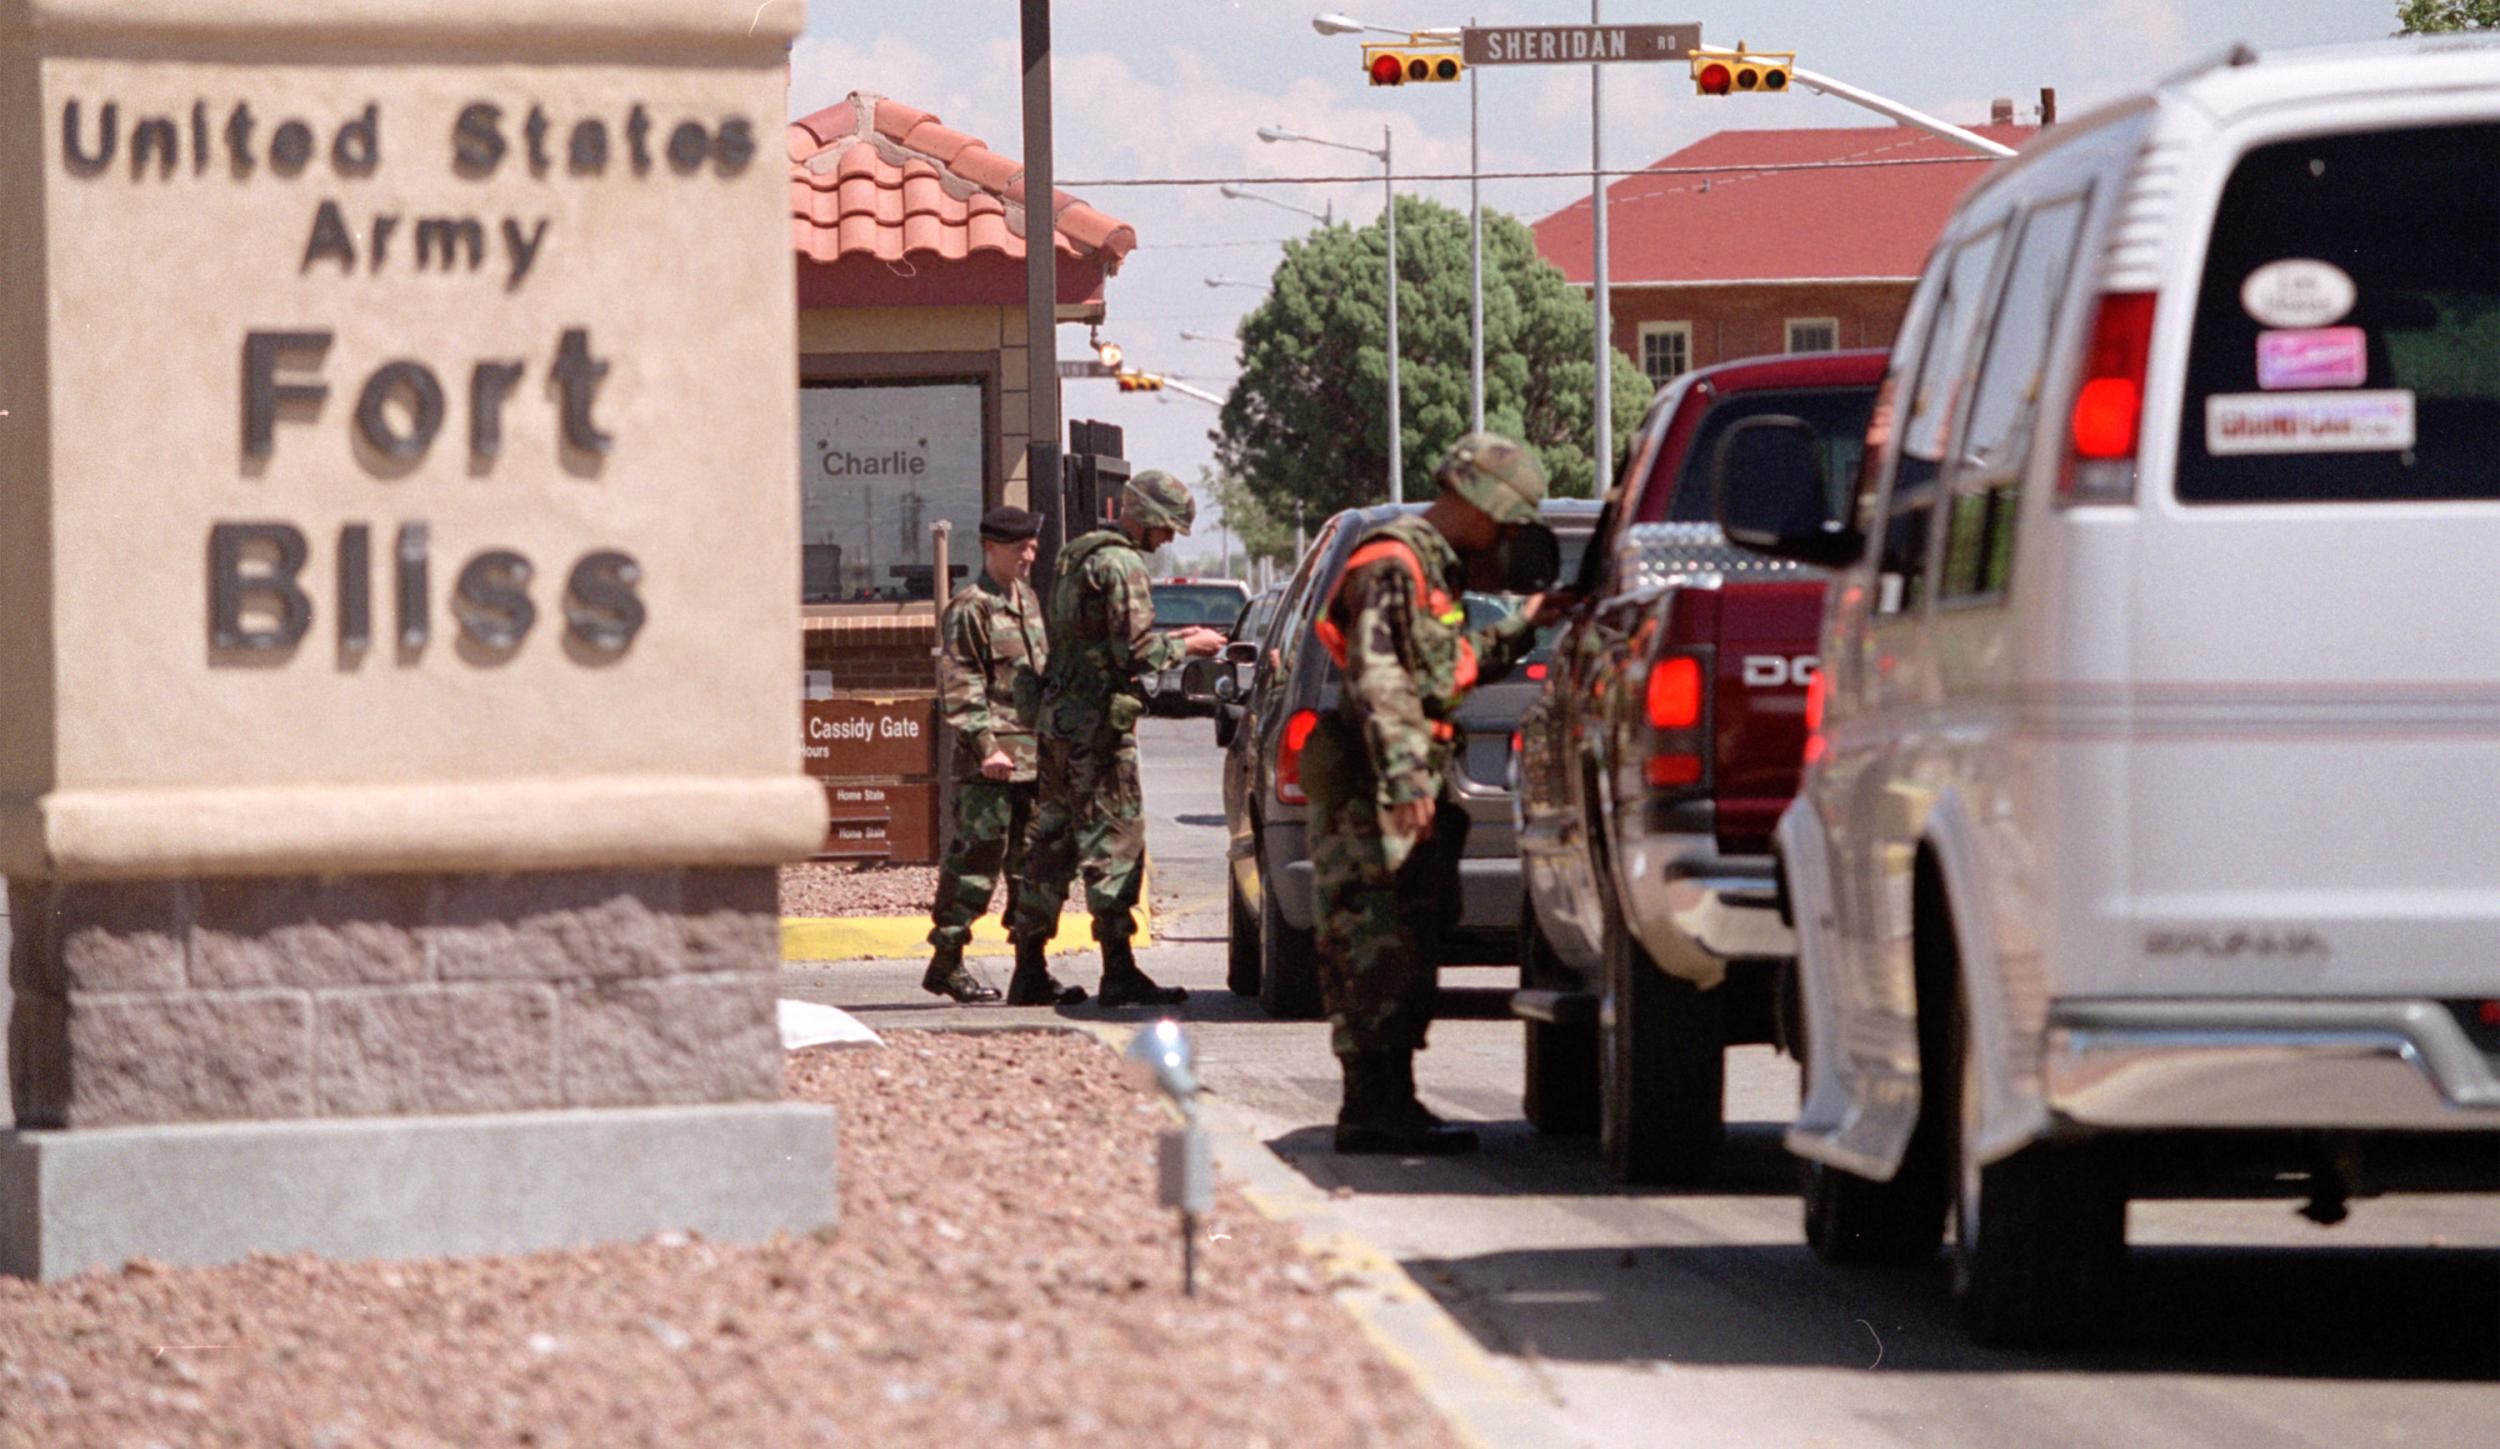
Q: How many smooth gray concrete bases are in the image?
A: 1